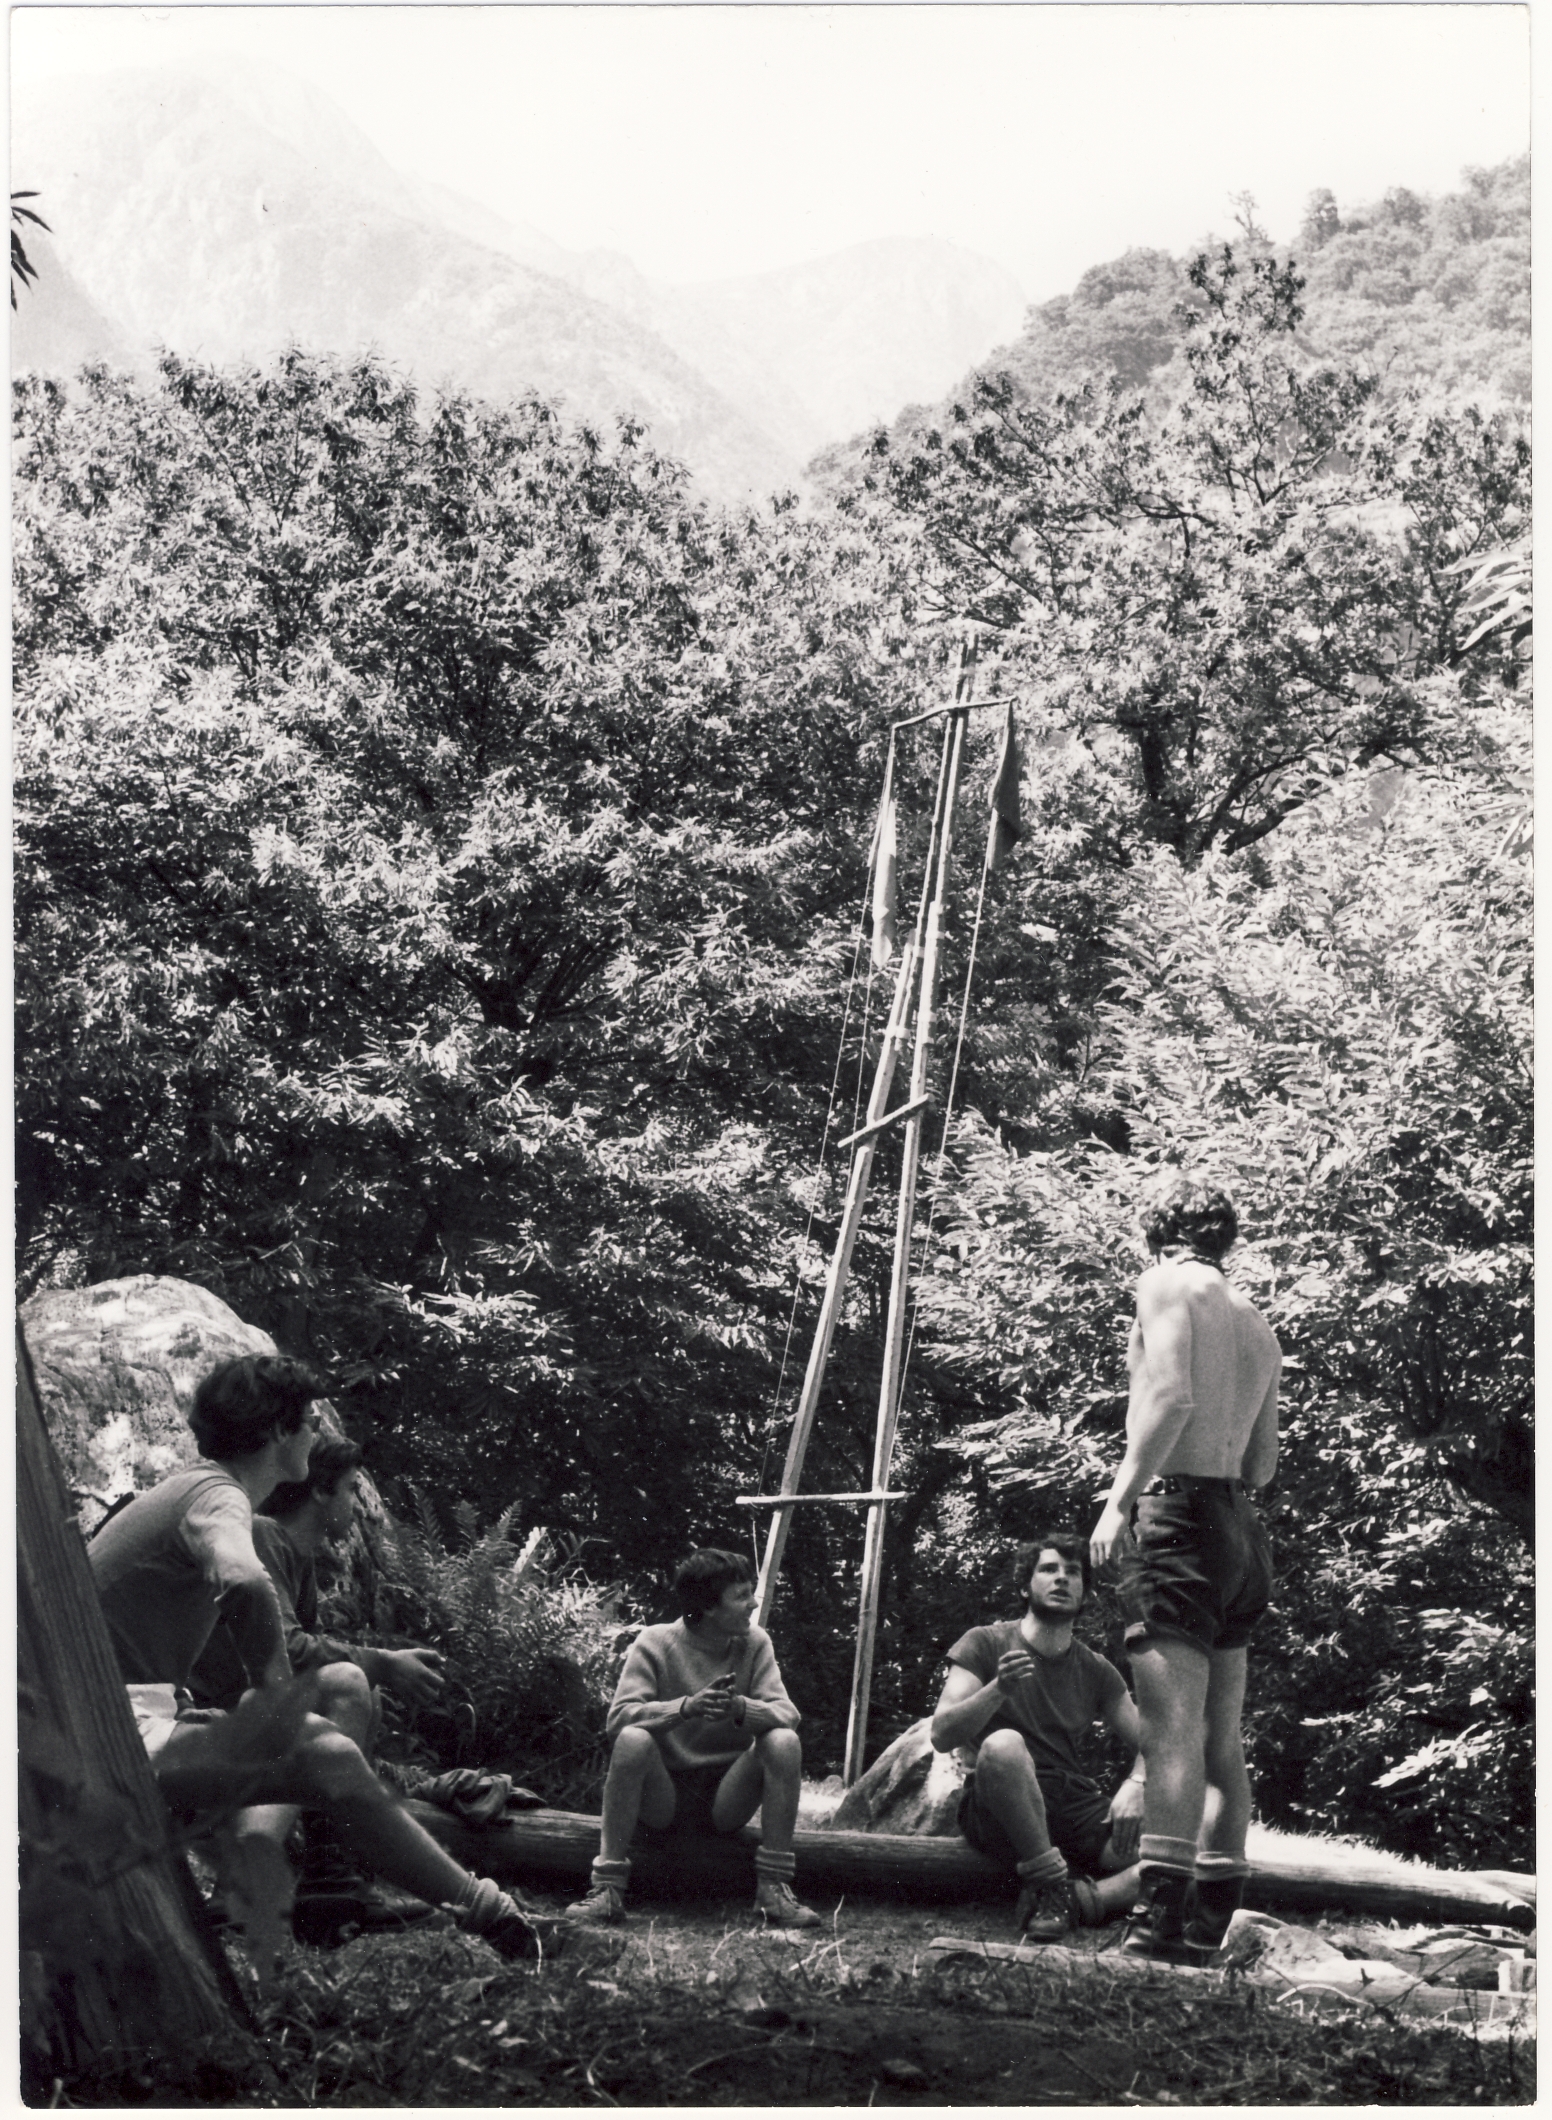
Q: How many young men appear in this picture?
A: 5